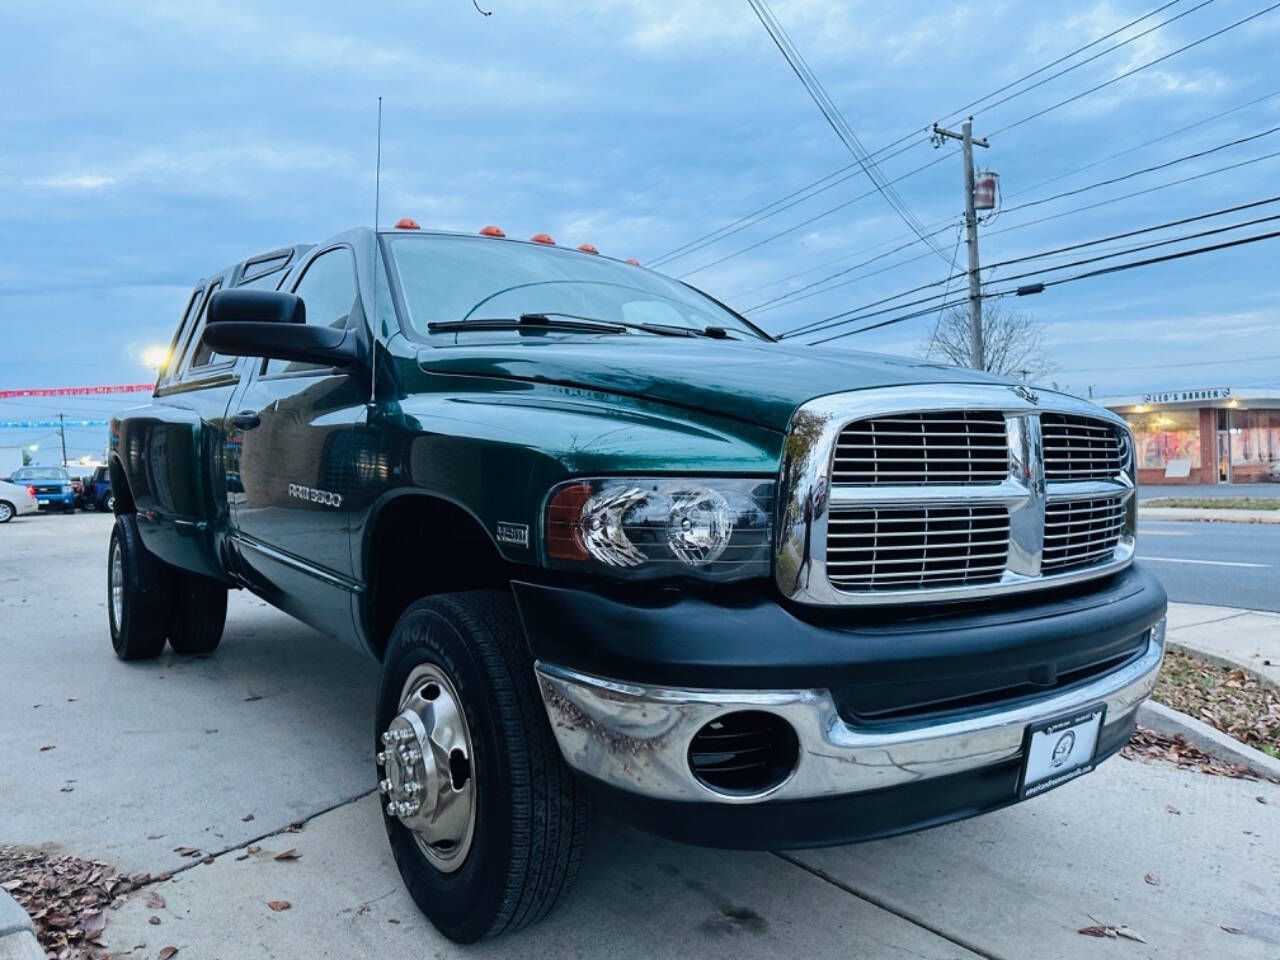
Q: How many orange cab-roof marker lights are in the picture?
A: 5